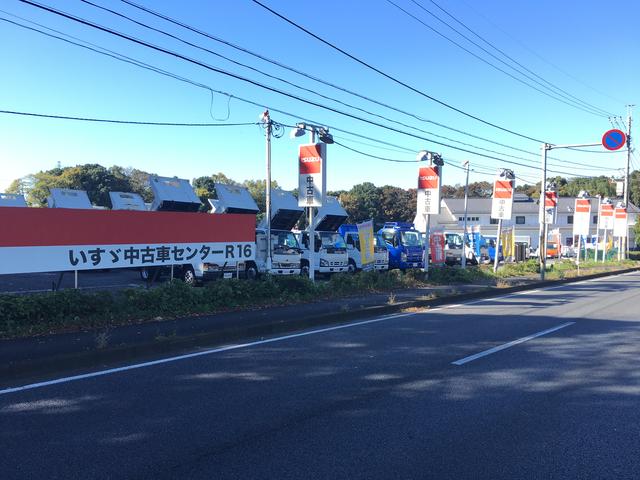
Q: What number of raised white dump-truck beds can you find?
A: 7